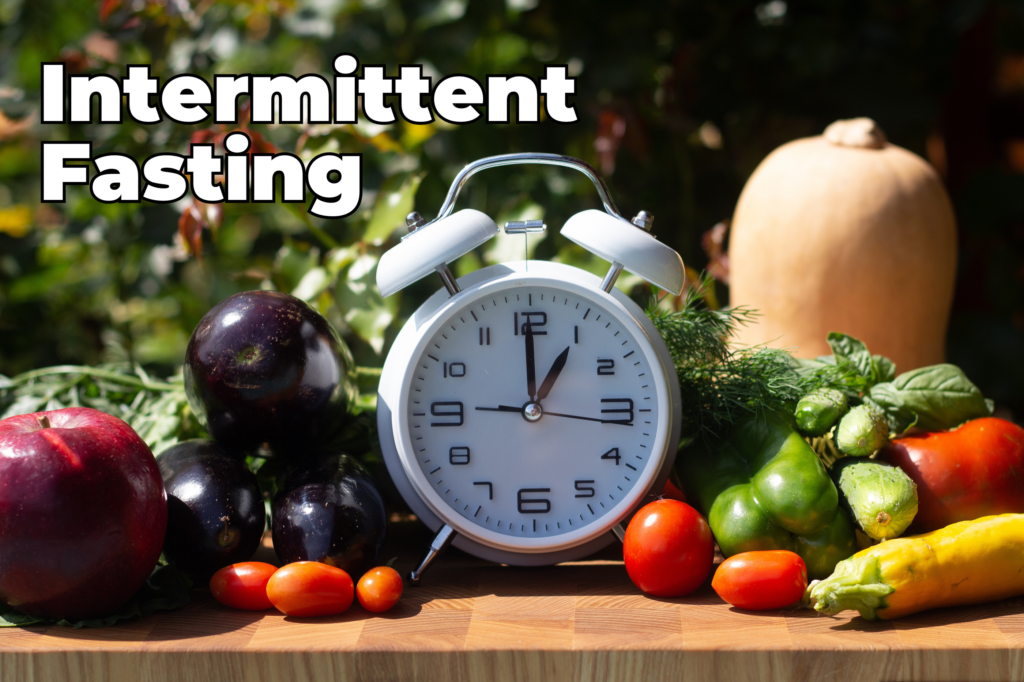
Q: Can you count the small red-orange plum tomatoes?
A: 4